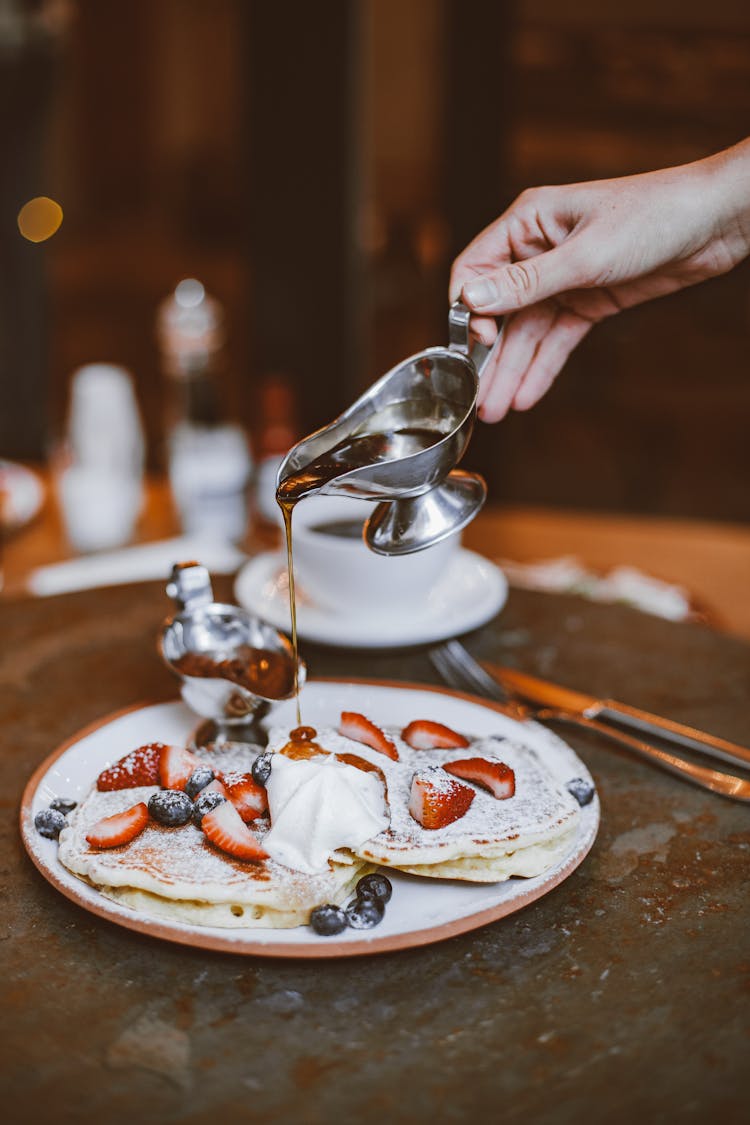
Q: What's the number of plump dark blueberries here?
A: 10